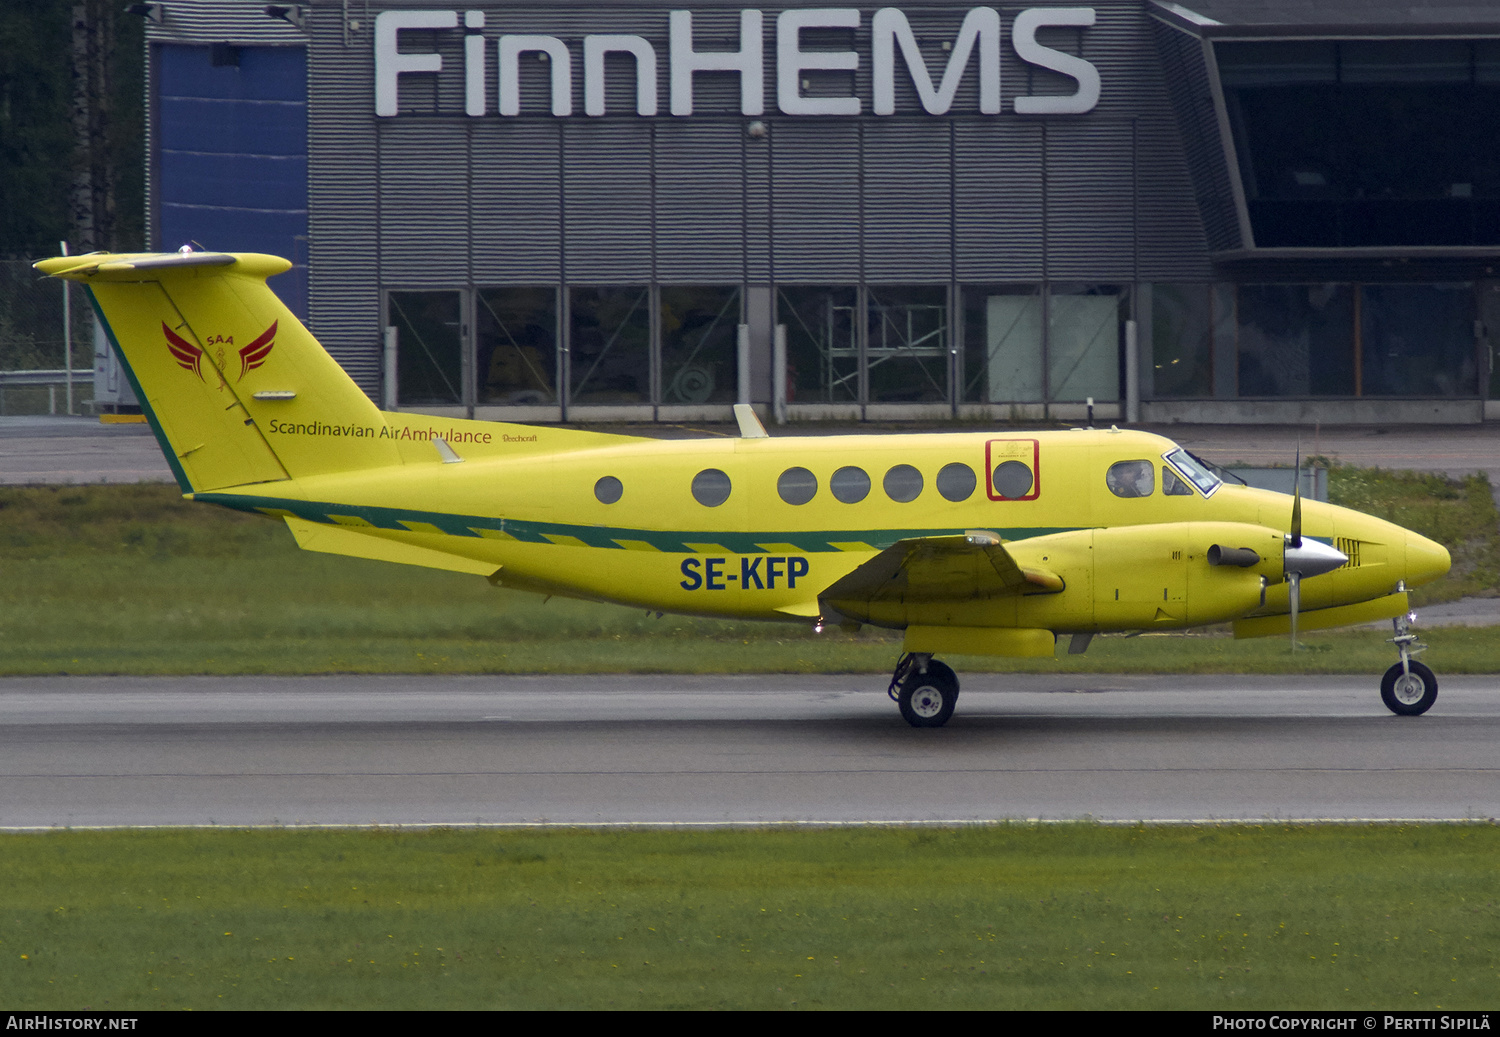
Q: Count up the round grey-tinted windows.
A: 7